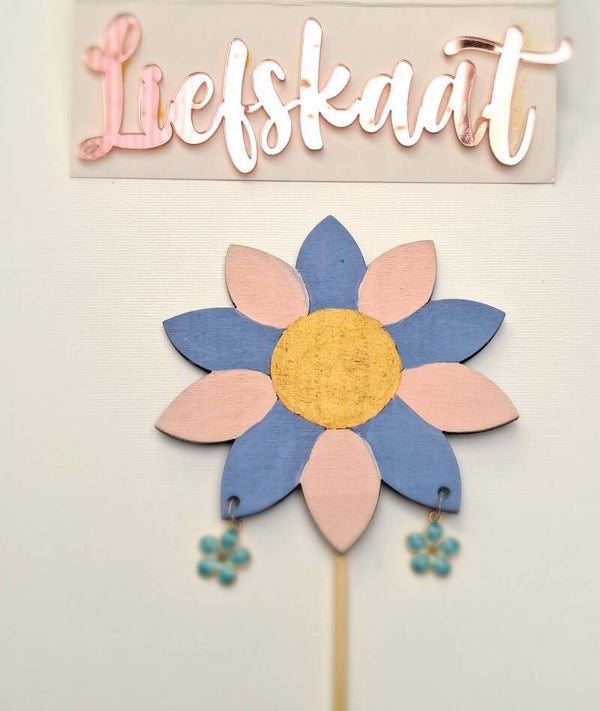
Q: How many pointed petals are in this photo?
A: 10